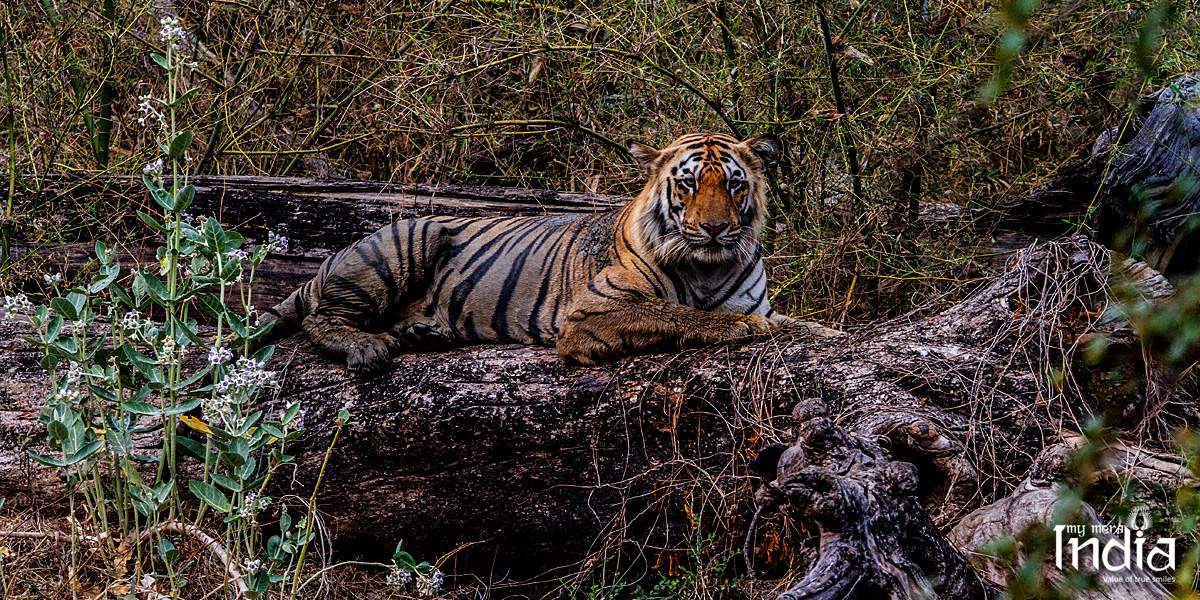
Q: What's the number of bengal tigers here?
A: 1